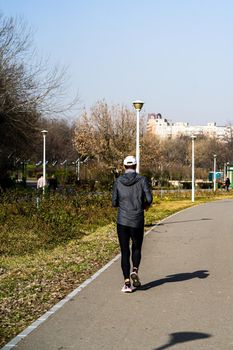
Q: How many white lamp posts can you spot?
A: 4